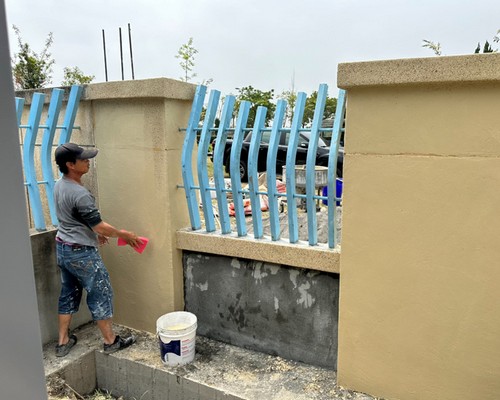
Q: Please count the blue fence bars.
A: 13